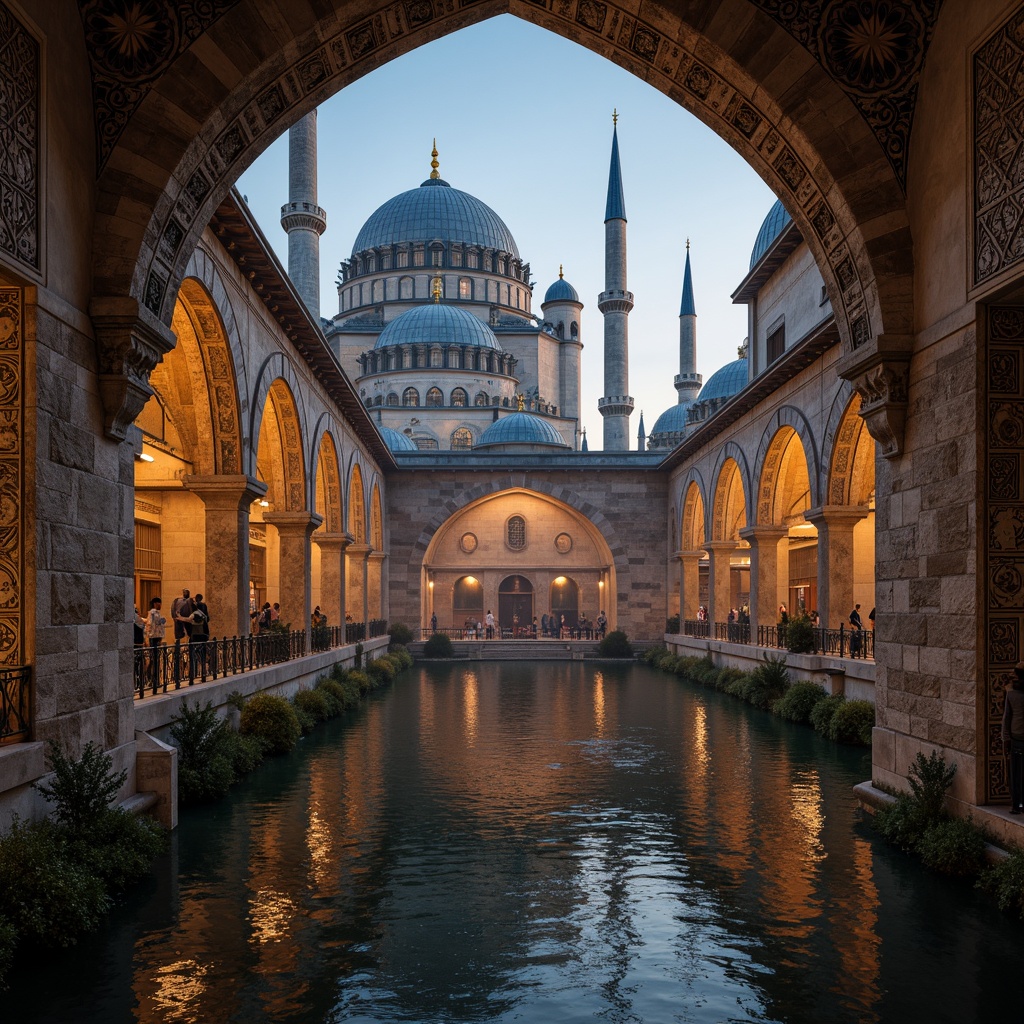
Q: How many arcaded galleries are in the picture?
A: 2